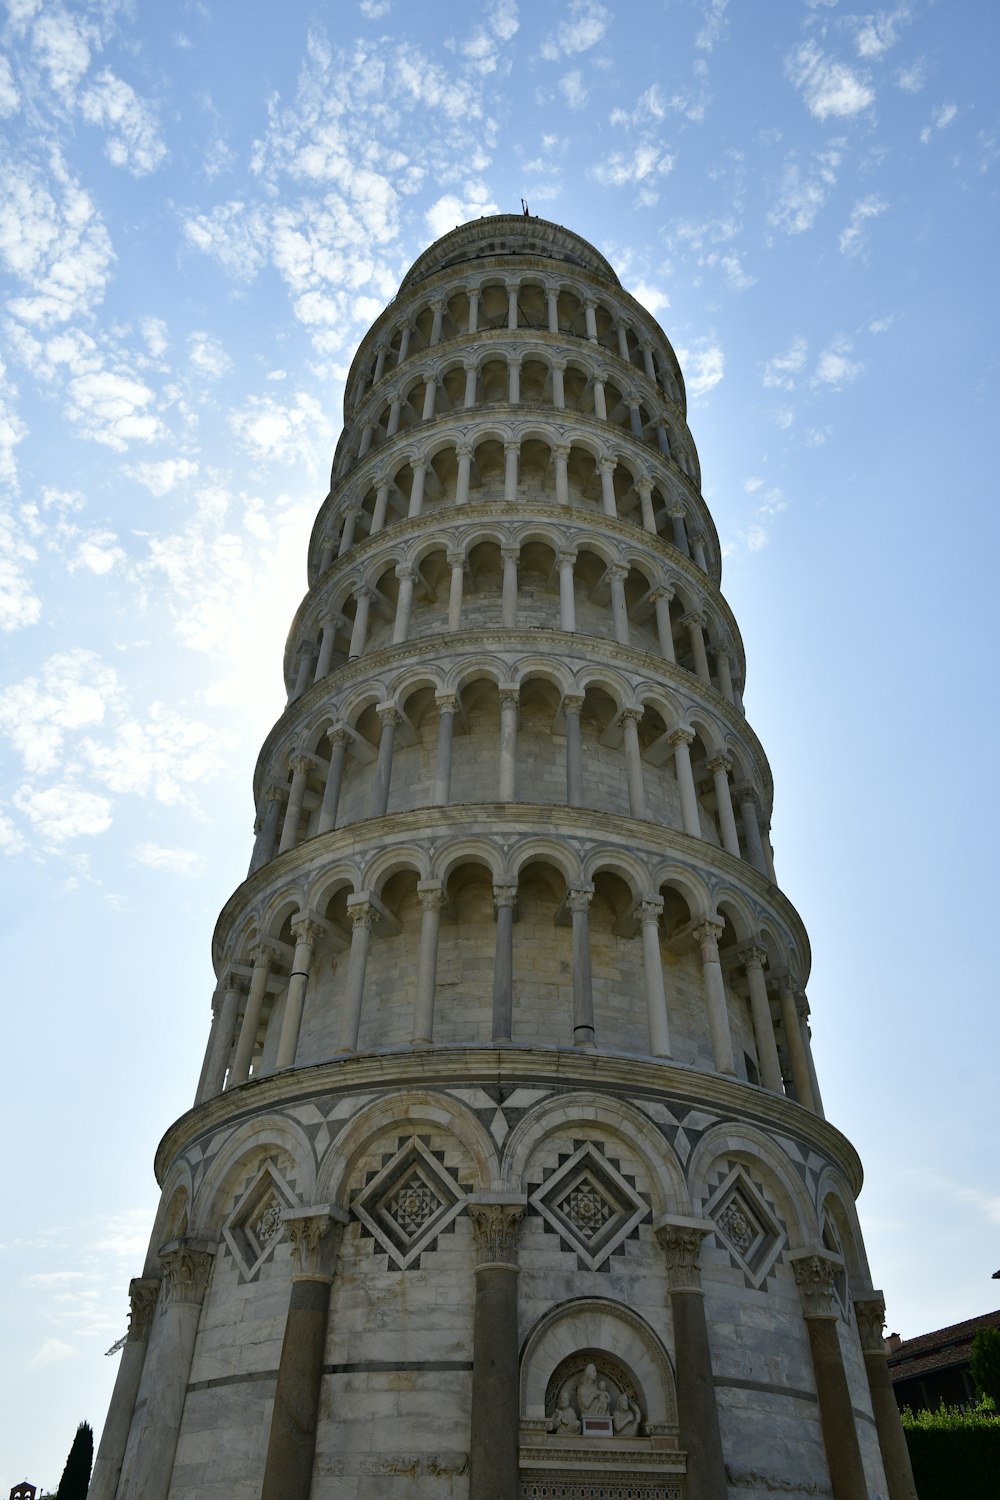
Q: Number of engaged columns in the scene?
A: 7